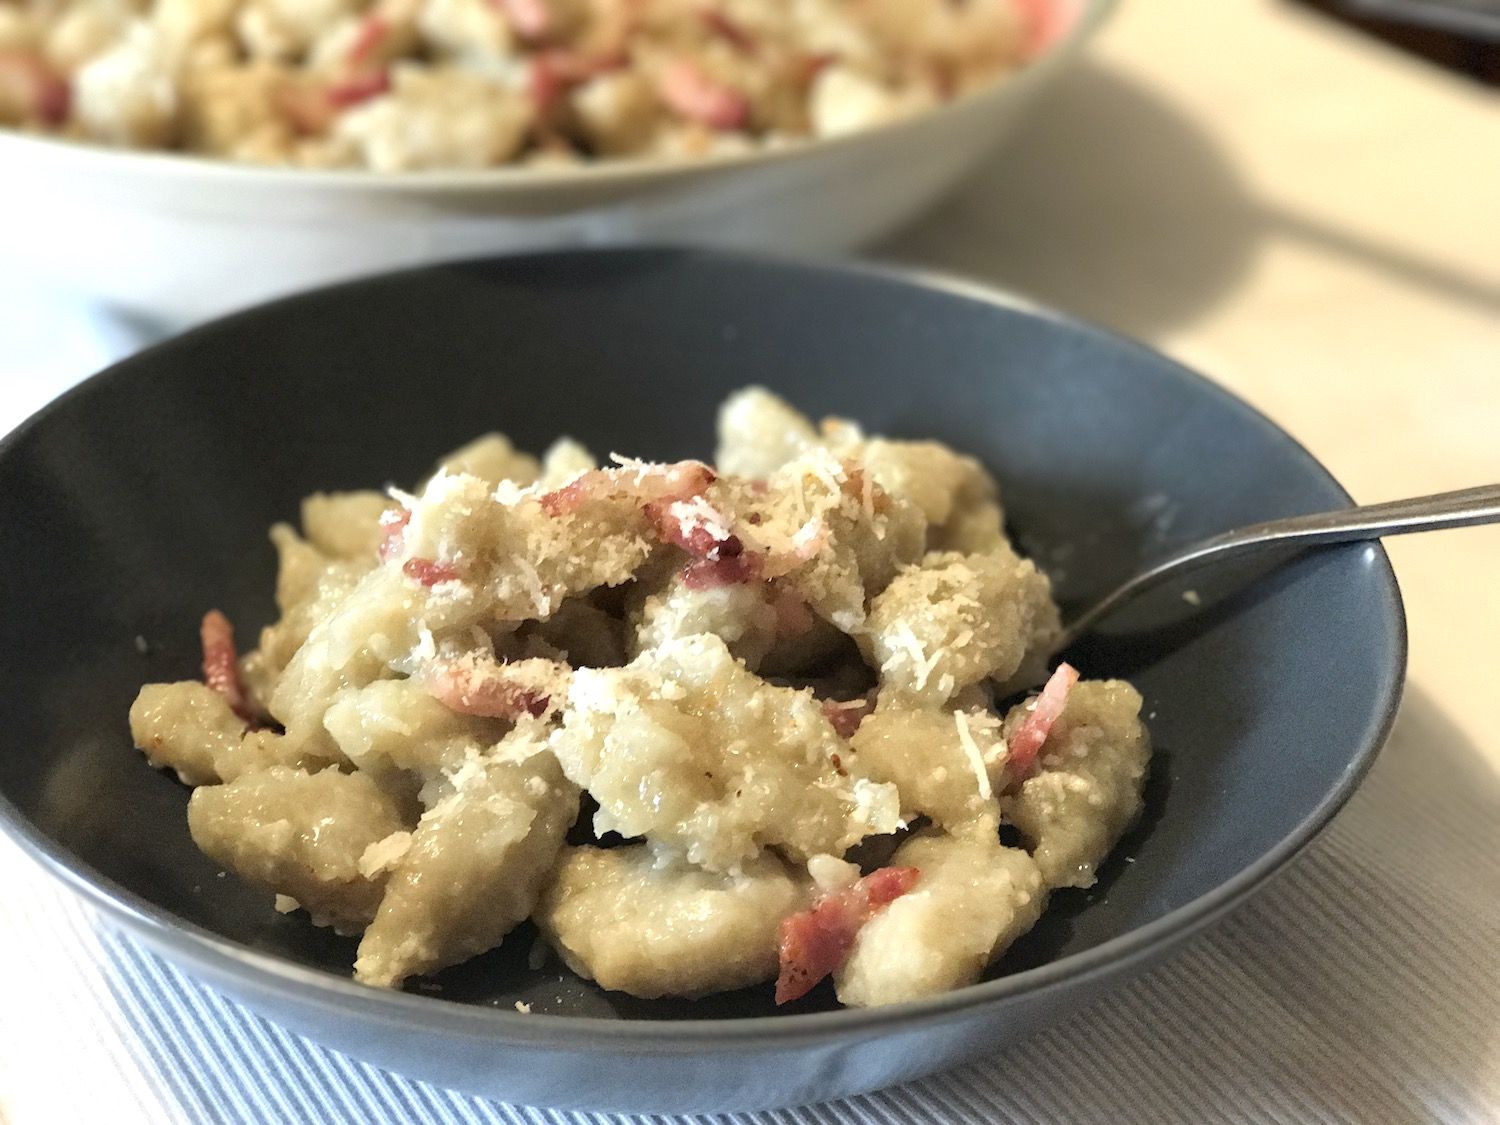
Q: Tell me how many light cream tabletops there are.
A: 1